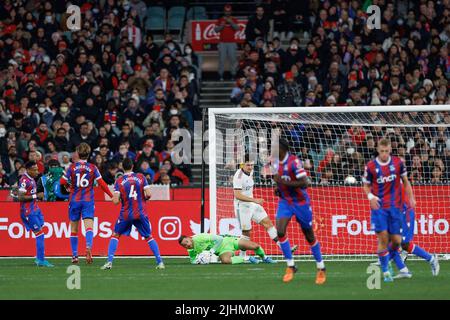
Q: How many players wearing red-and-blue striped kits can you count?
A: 6